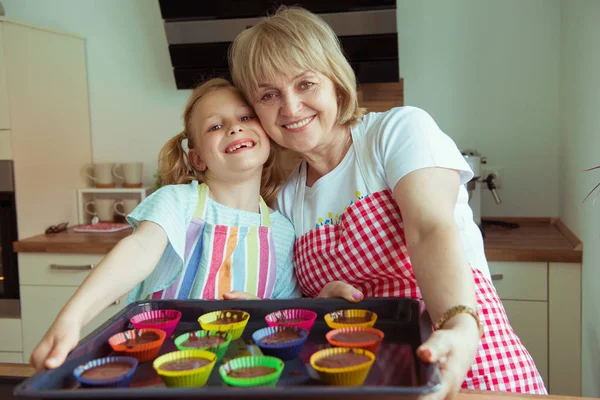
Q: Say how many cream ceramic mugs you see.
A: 4